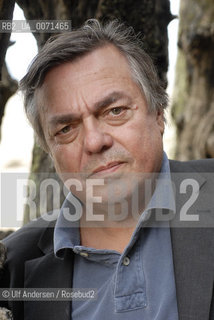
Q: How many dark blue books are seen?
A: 0